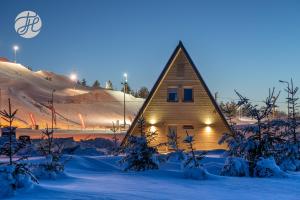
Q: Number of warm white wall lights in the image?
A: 2